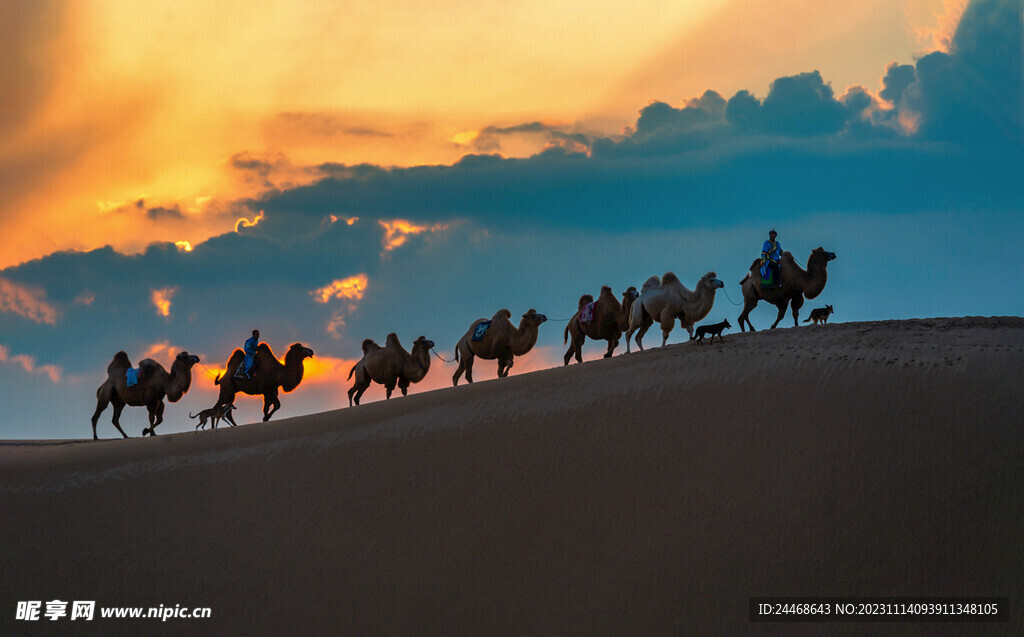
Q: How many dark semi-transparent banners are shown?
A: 1